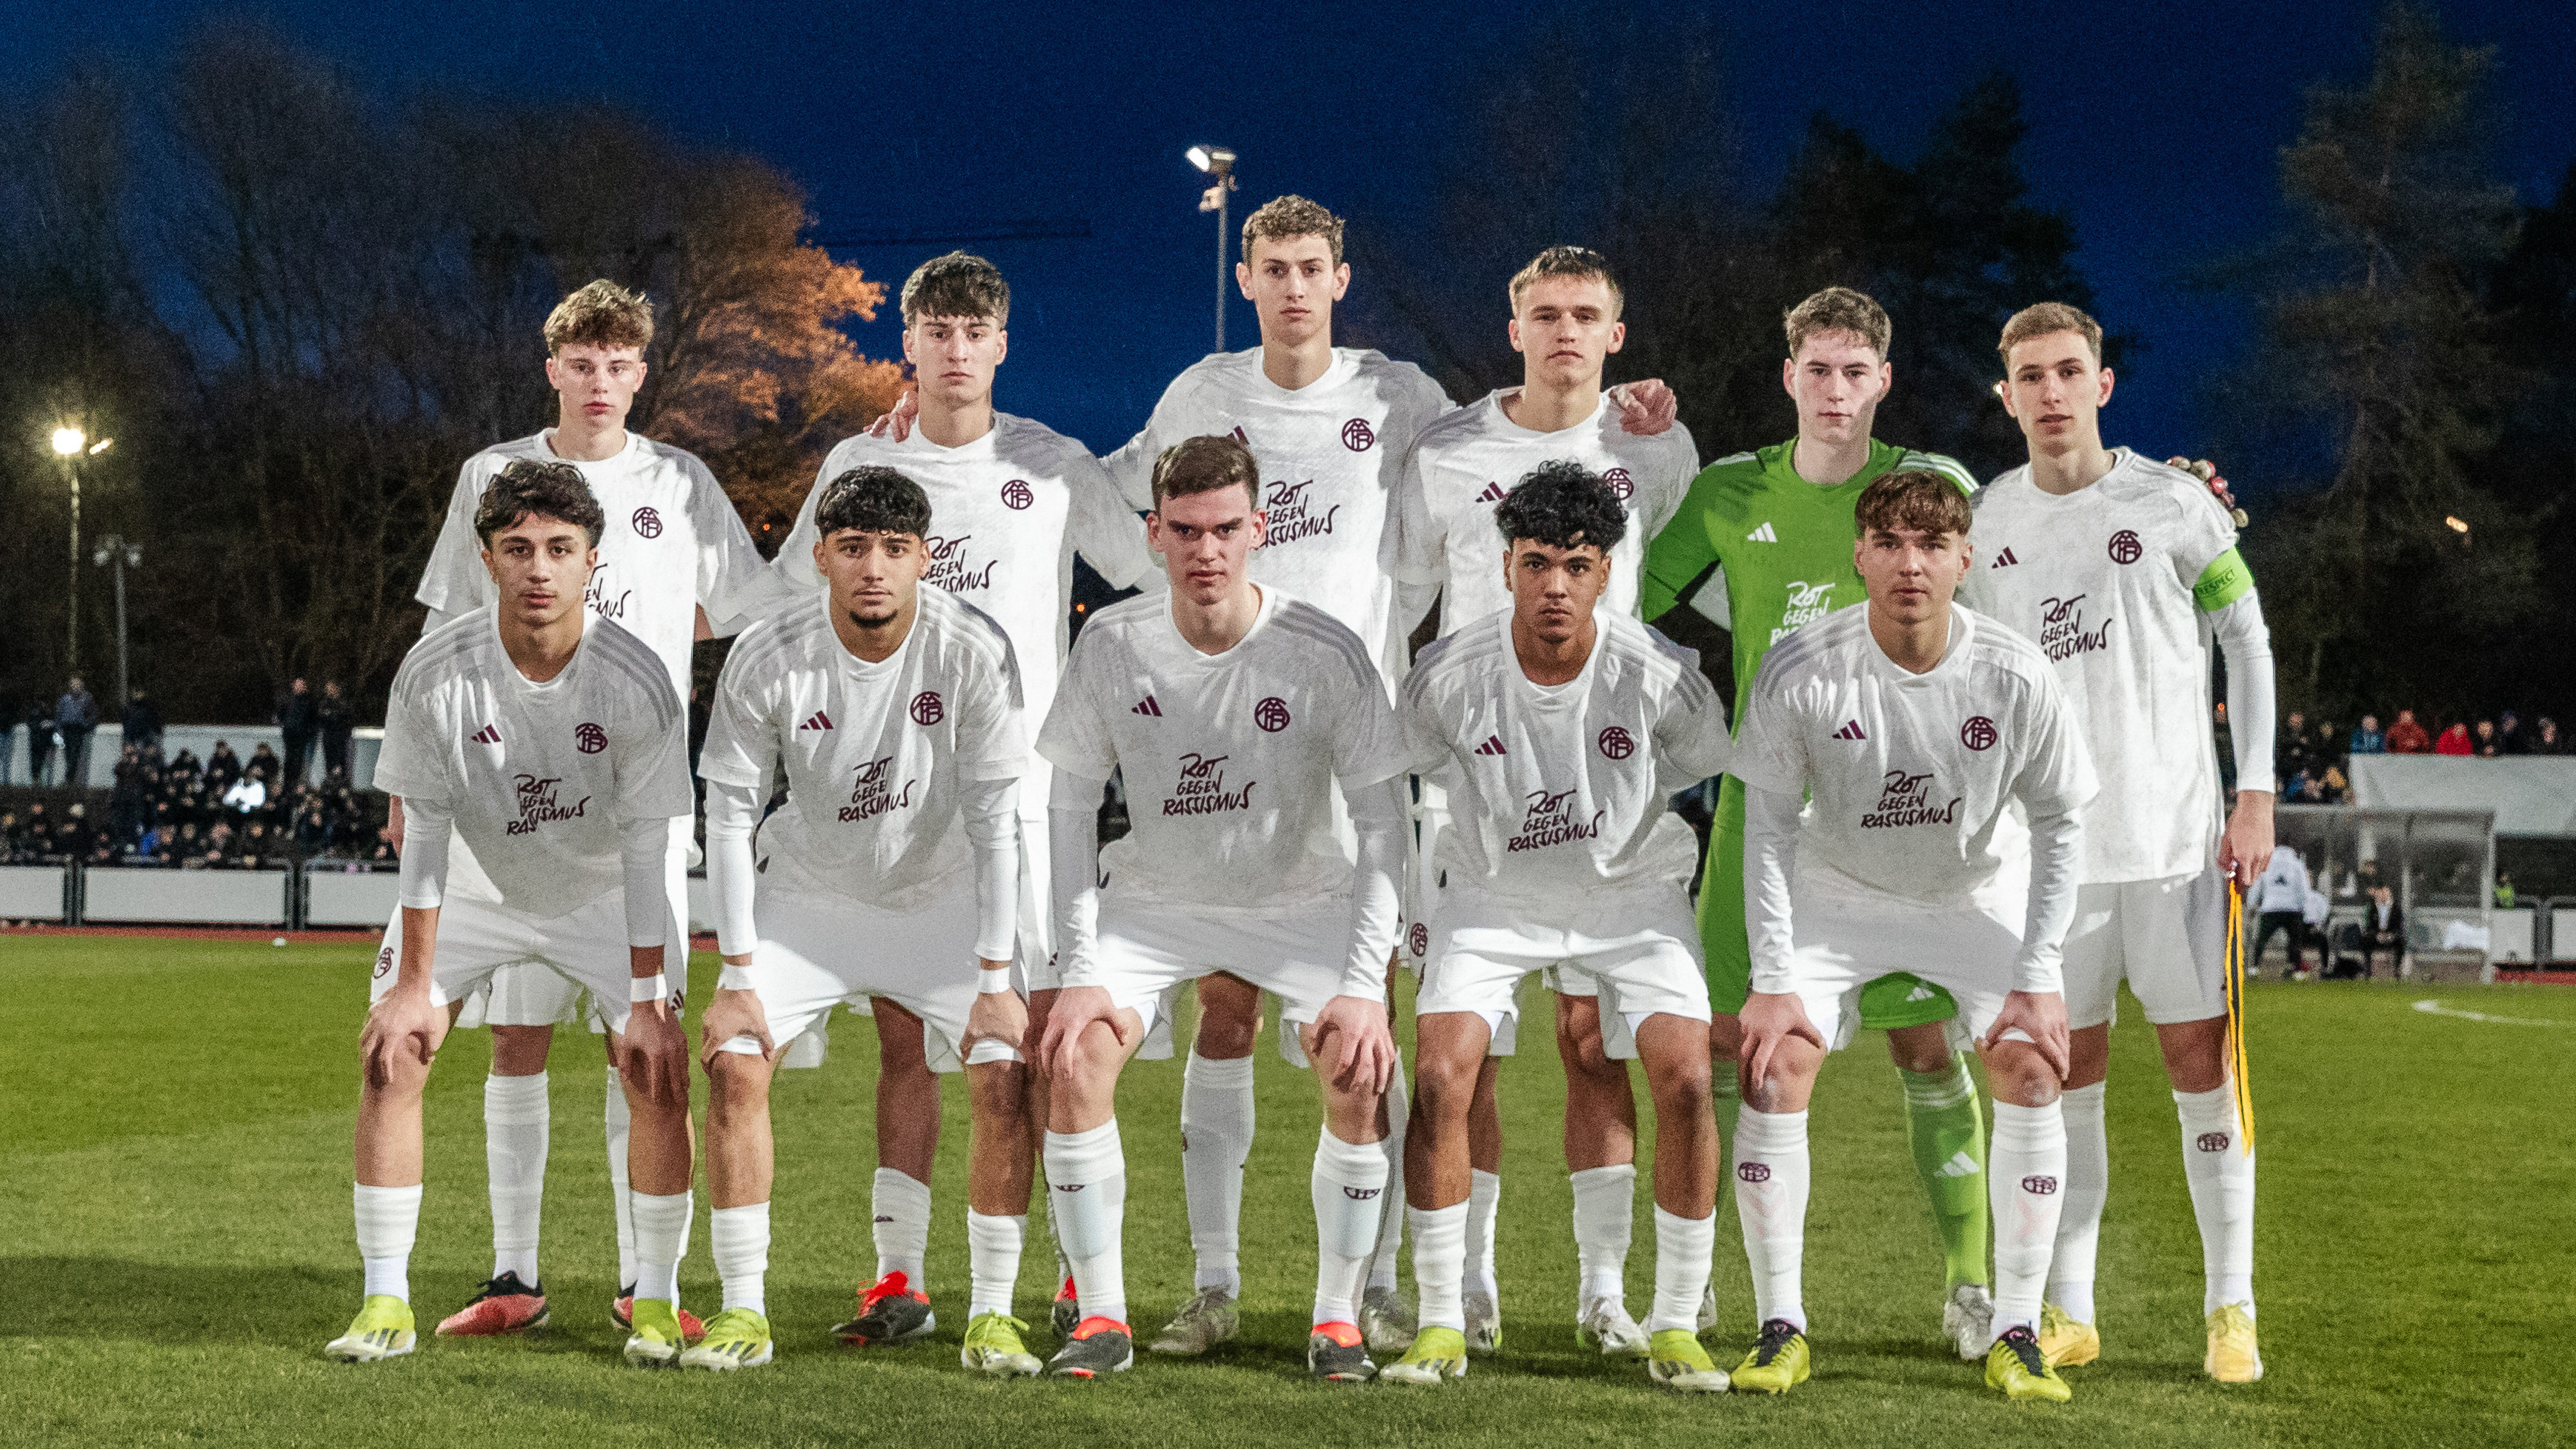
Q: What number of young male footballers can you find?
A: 11